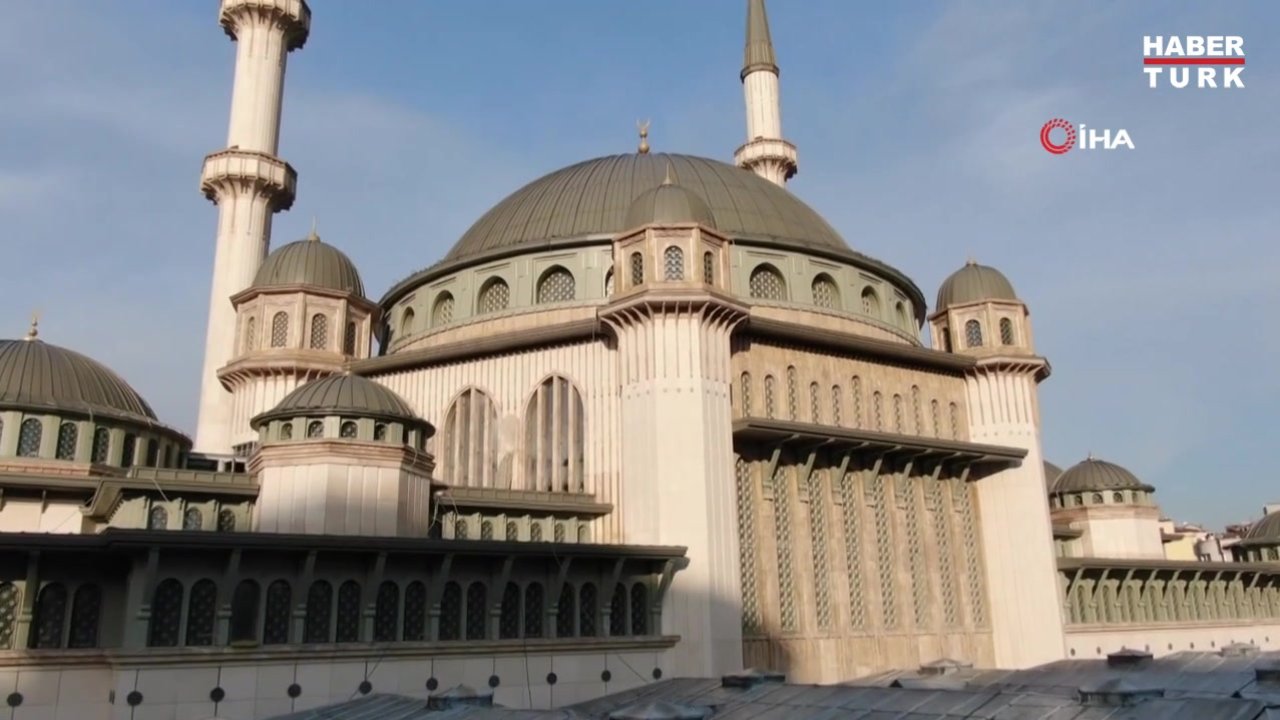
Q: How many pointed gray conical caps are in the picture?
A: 1